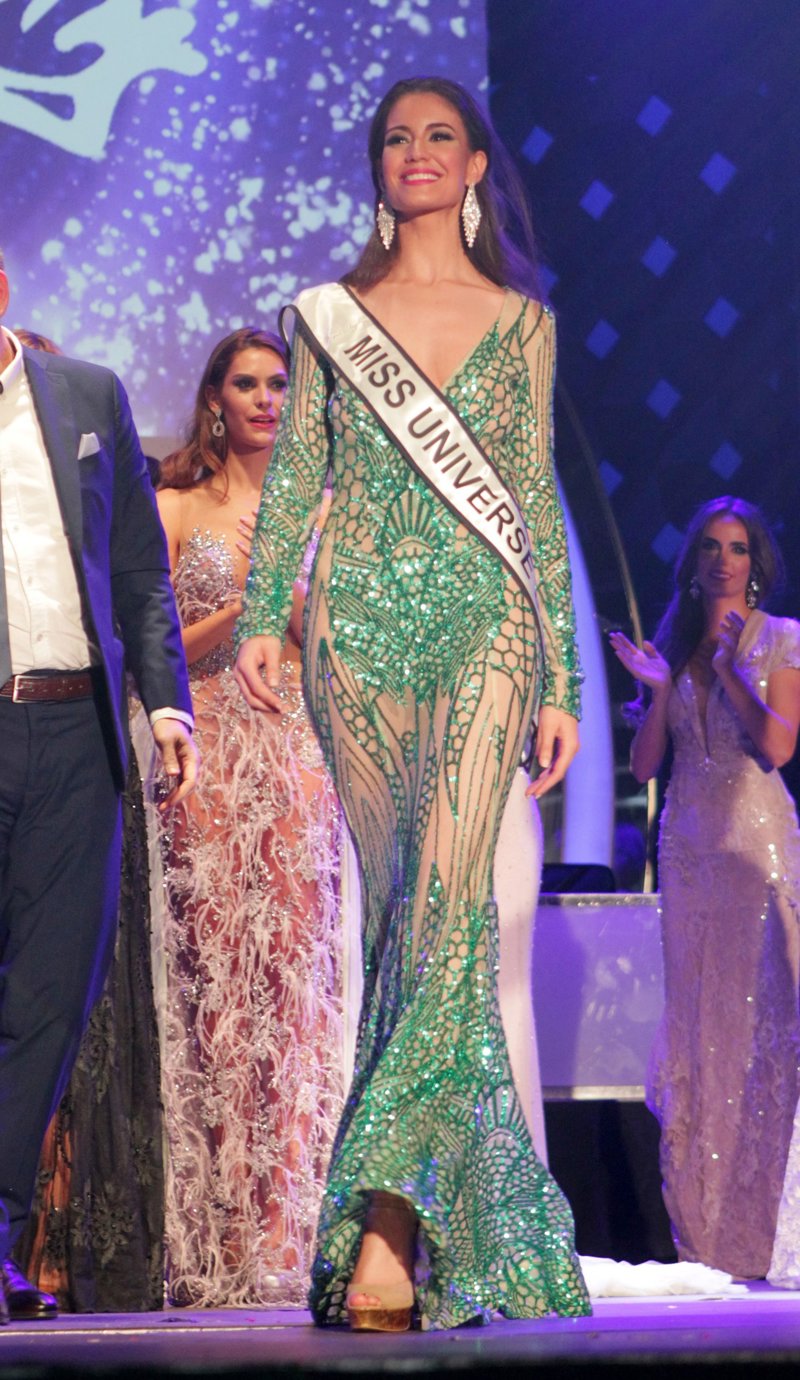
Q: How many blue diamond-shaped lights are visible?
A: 12